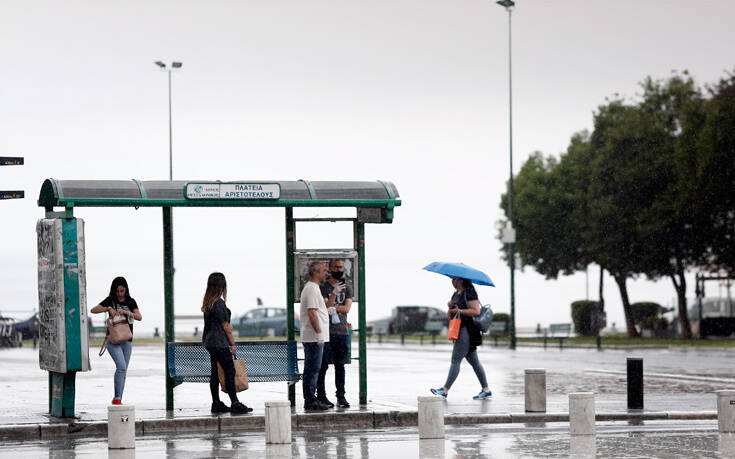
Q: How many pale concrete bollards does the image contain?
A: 6